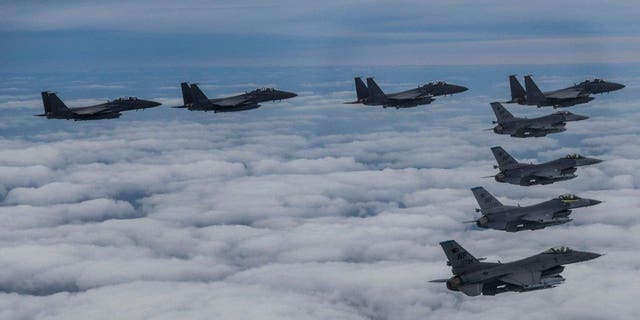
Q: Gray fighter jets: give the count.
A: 8